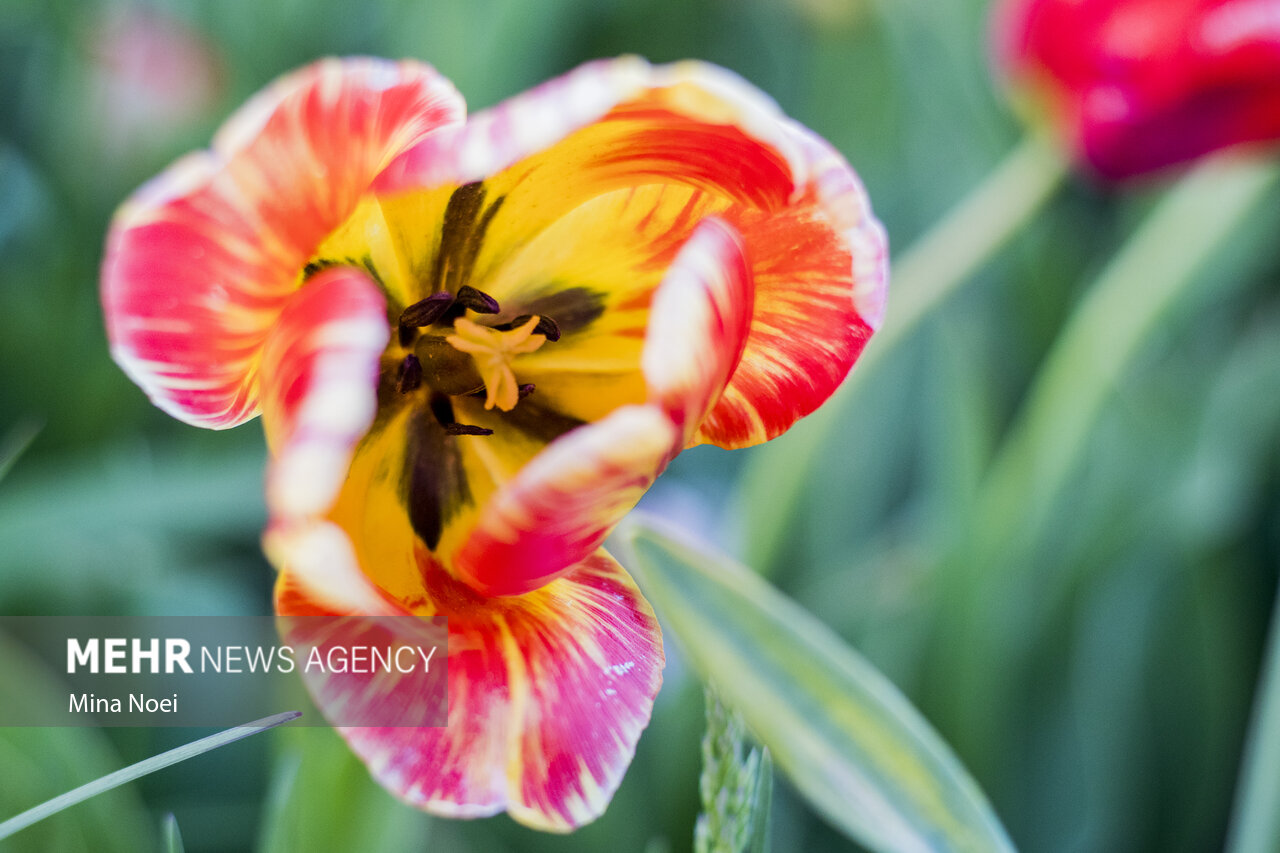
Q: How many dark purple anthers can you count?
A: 6